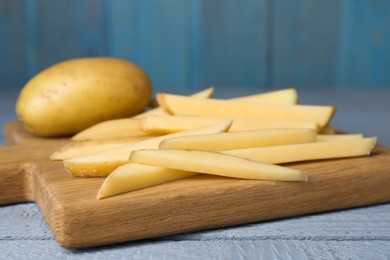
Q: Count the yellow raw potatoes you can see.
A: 1